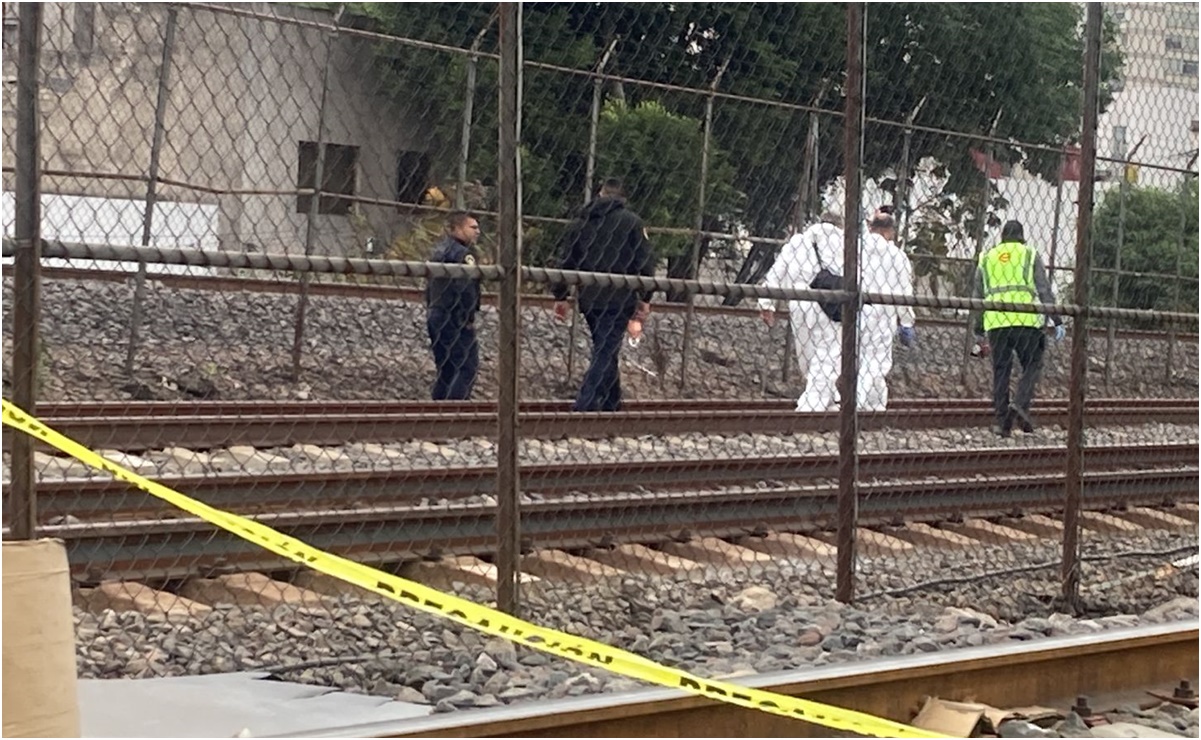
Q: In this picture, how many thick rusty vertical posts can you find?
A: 4